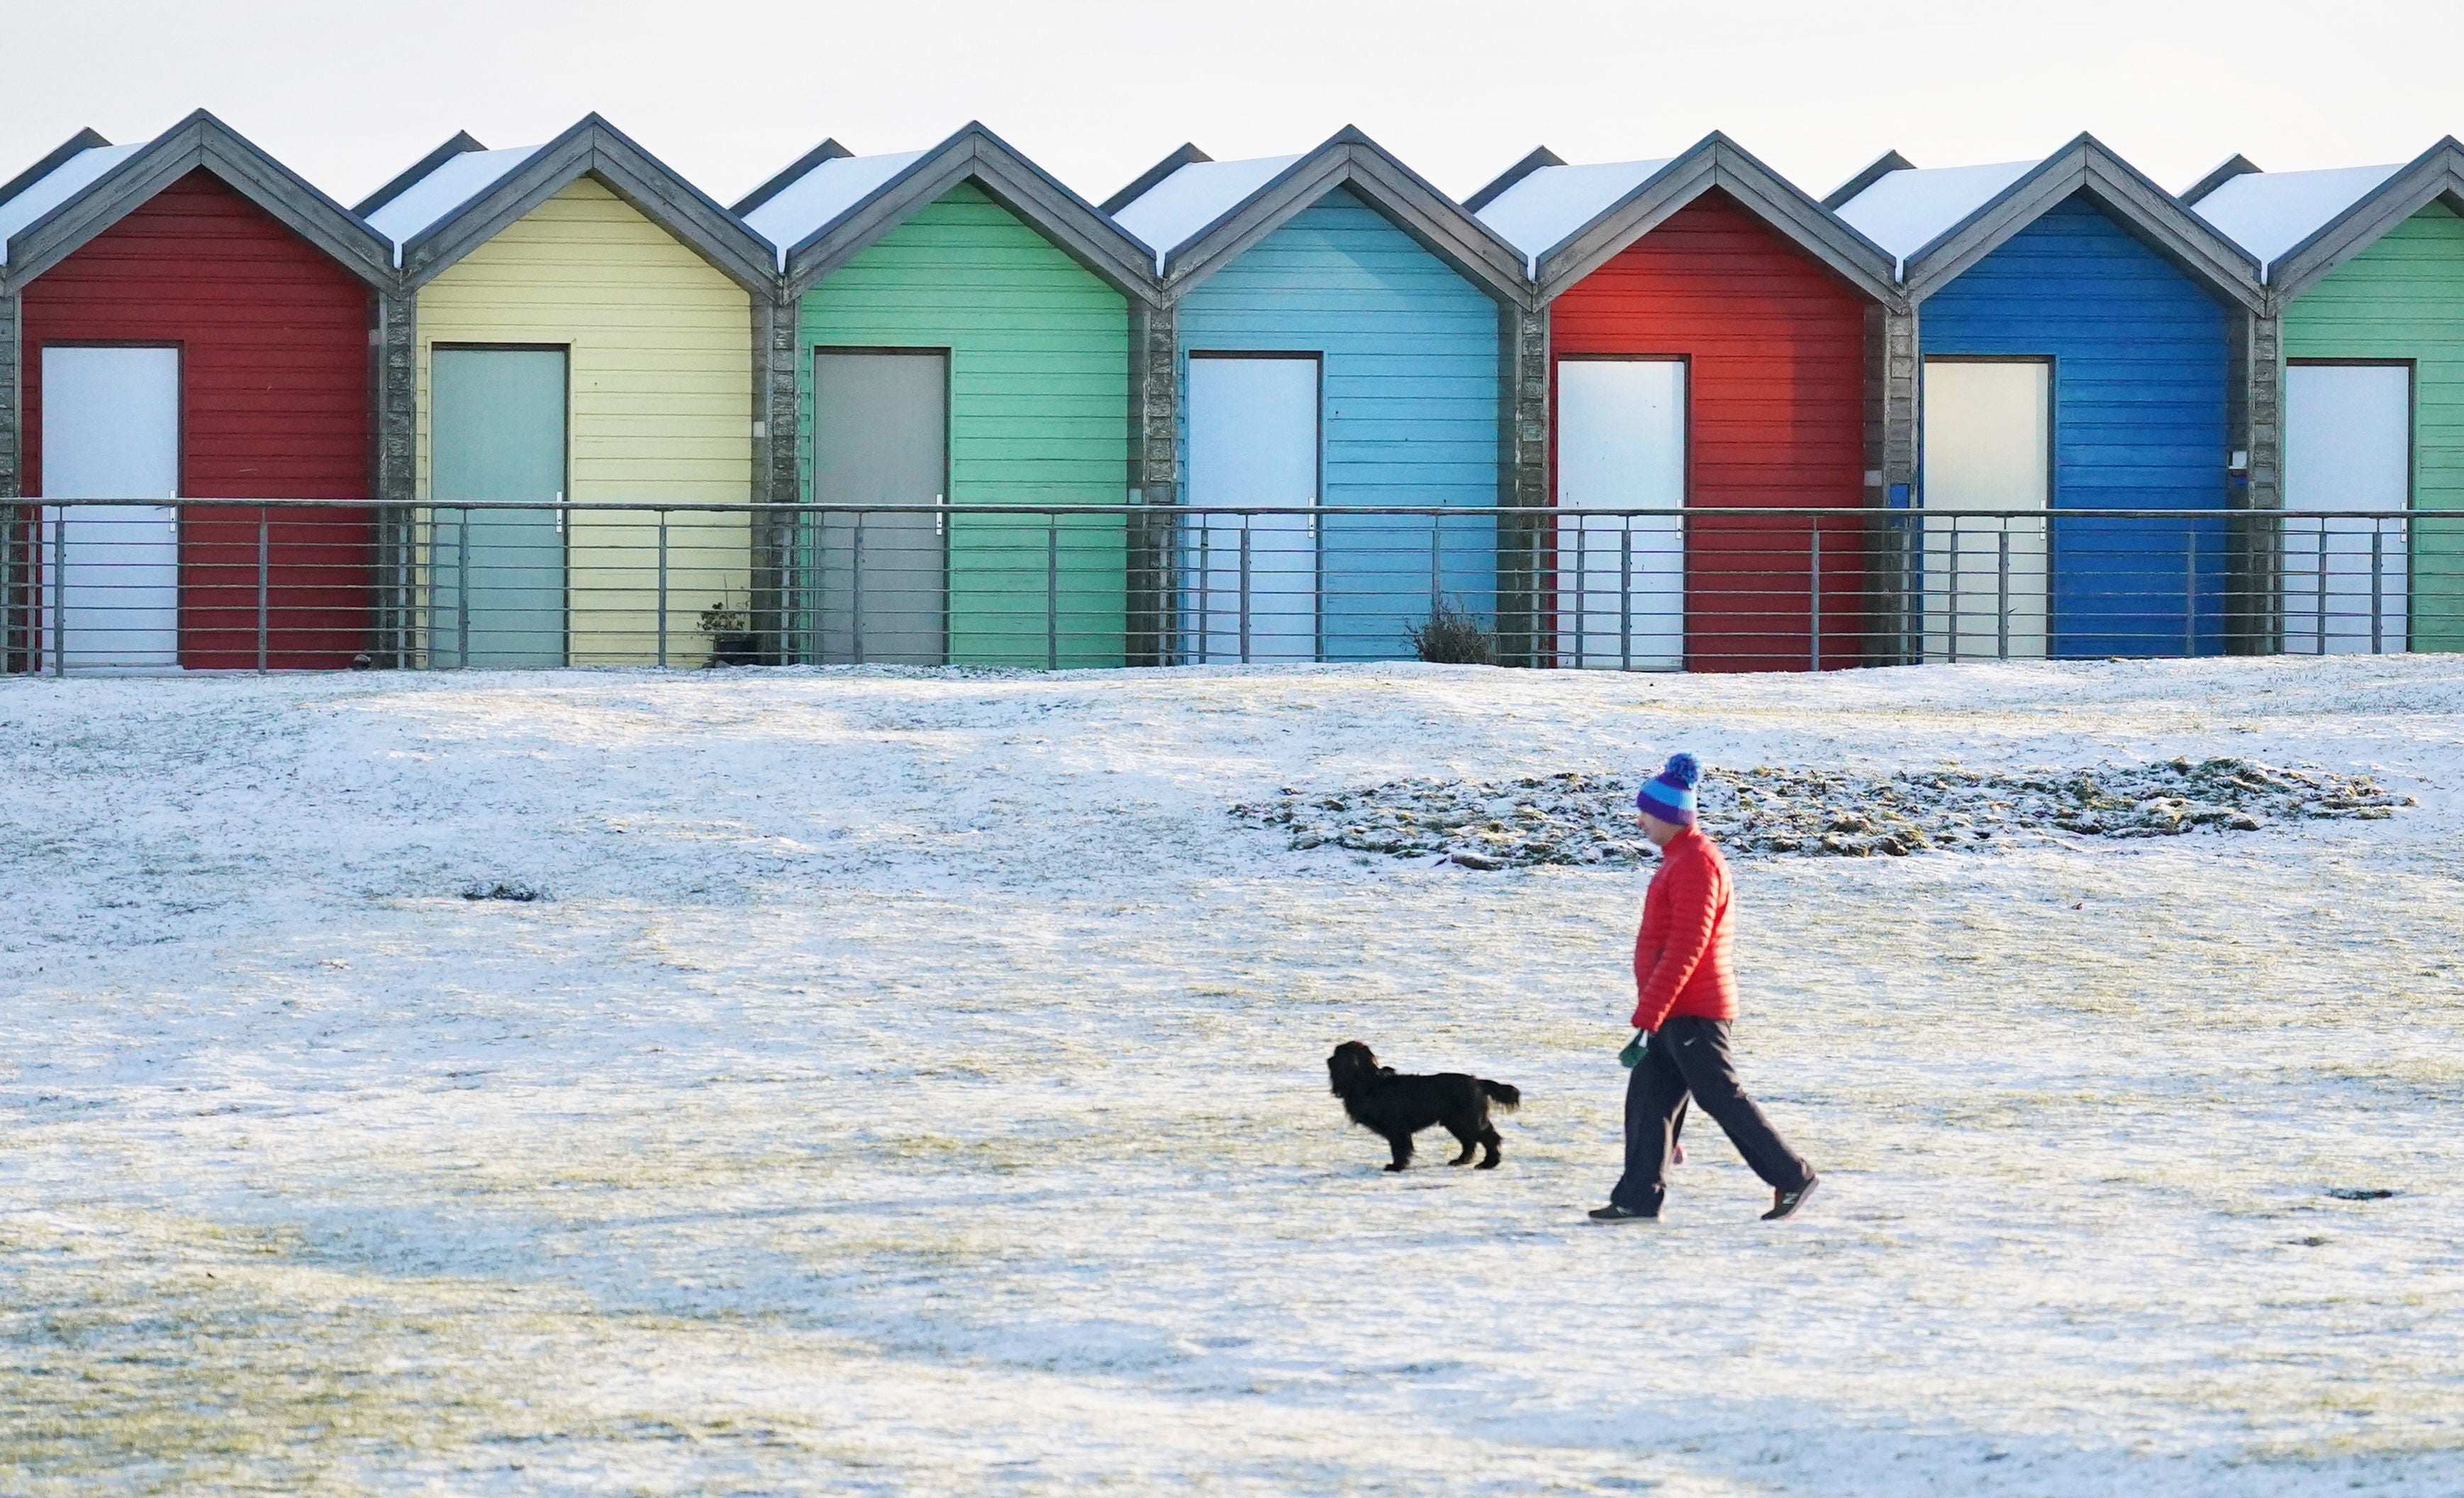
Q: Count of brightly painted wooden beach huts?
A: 7